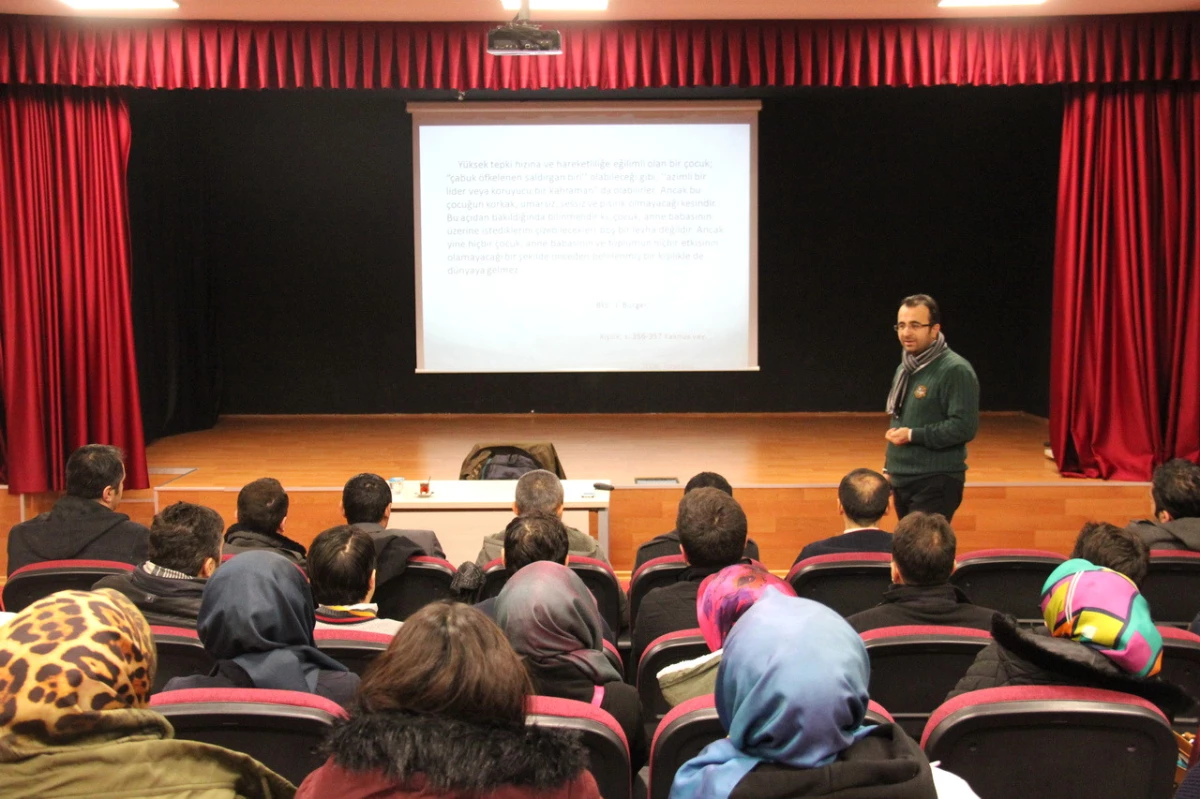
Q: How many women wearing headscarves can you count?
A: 6